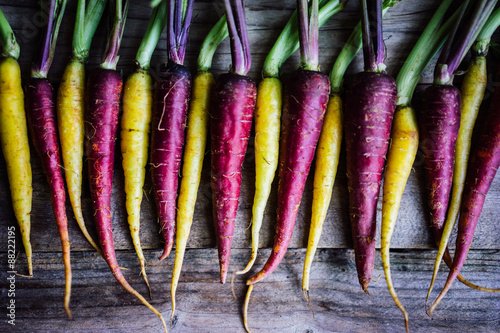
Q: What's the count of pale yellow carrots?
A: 8